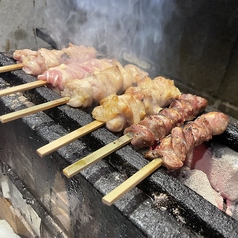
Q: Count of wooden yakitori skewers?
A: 6